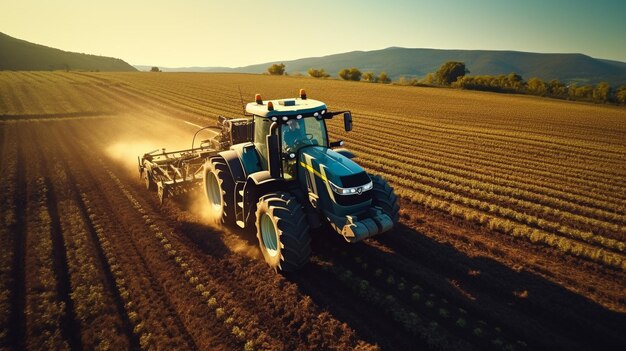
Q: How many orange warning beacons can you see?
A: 3